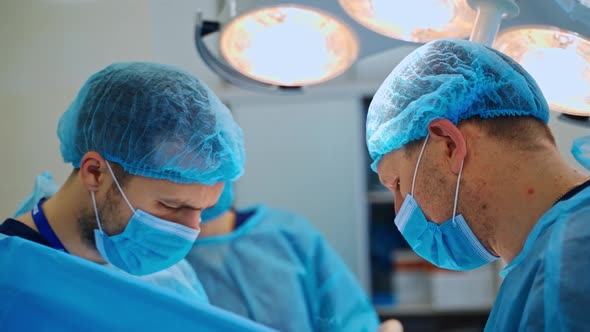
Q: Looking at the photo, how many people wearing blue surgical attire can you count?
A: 3